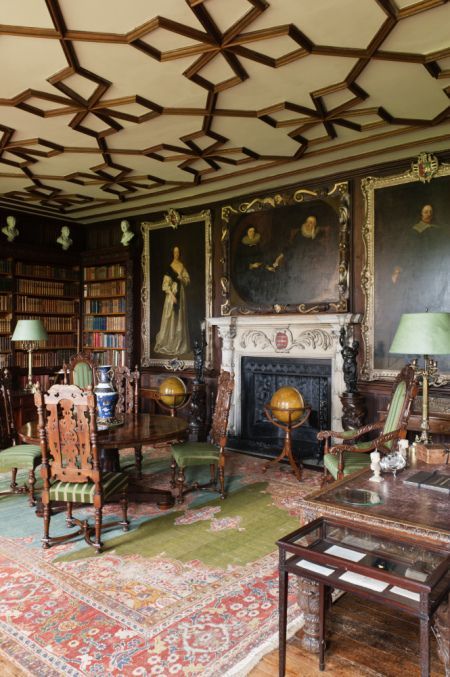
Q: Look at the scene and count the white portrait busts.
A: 3